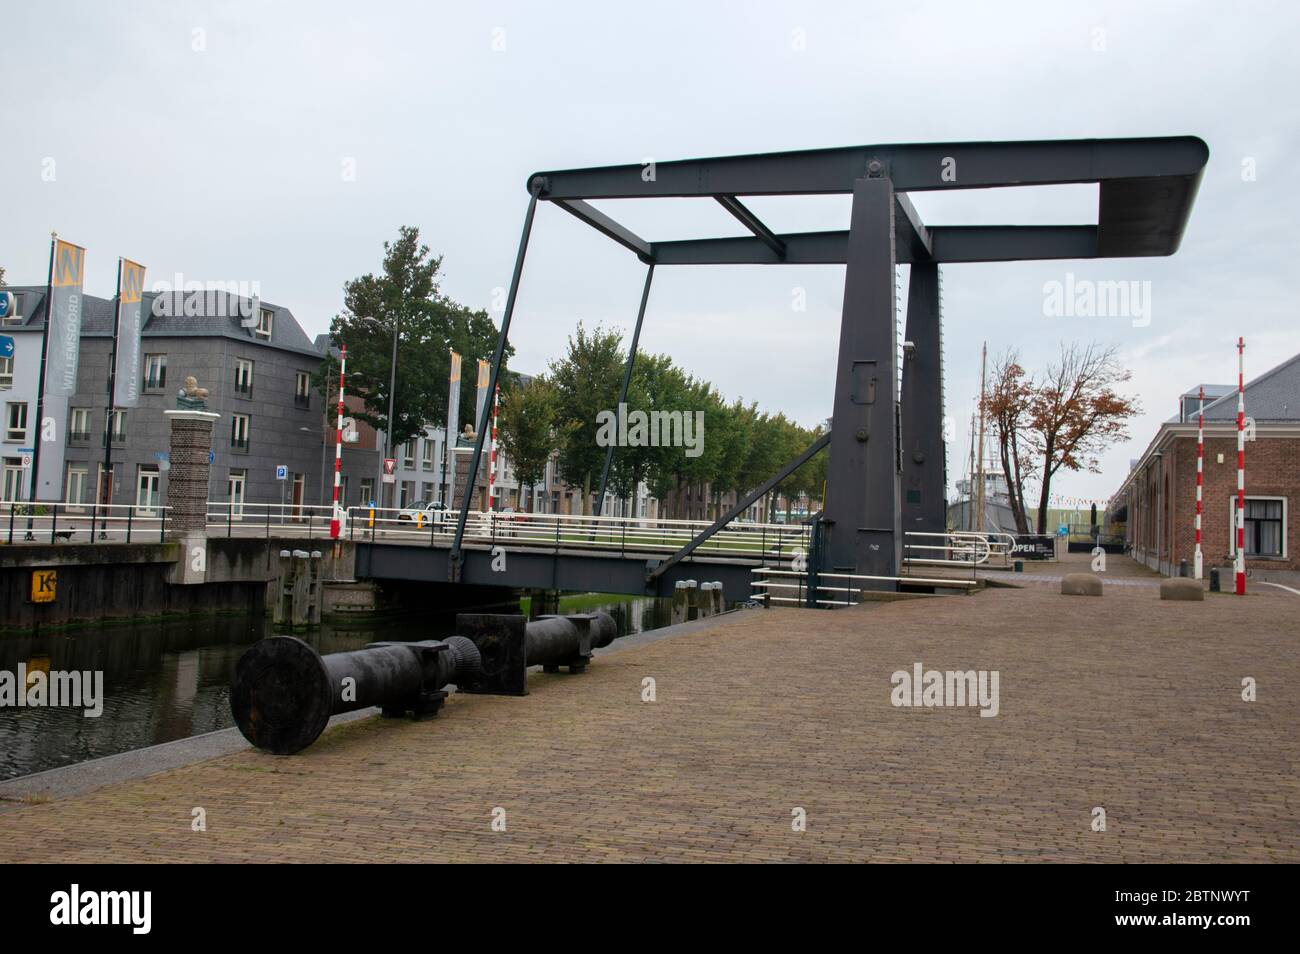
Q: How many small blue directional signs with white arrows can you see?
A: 2